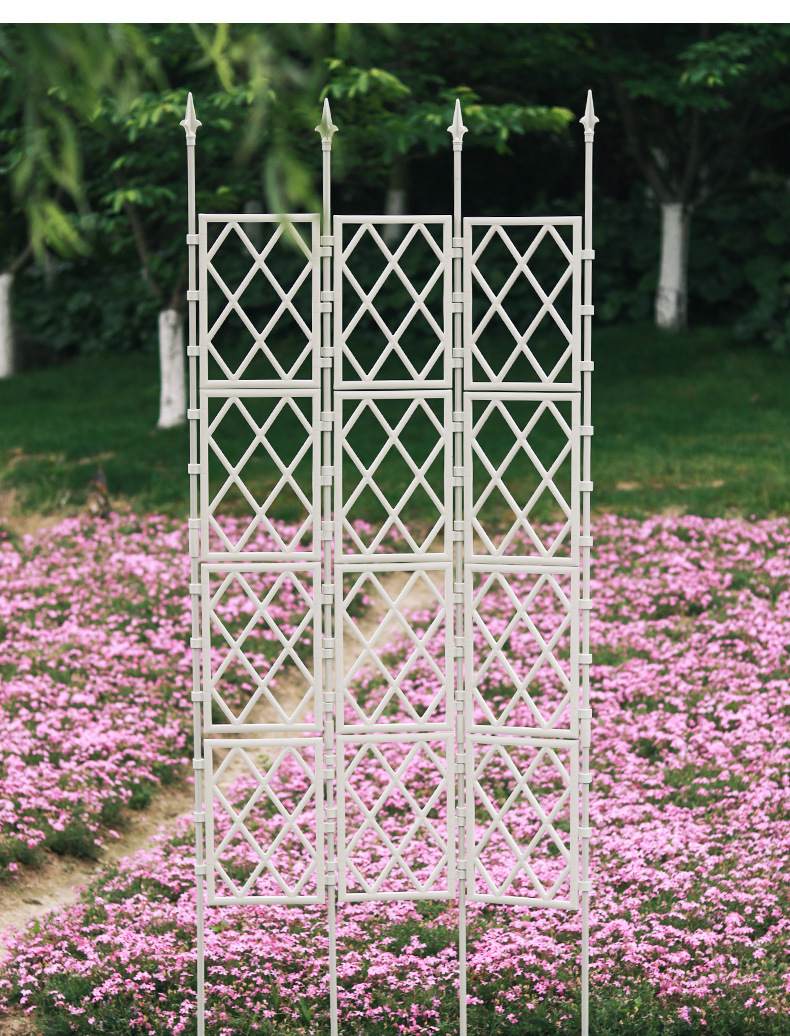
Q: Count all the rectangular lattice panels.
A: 12